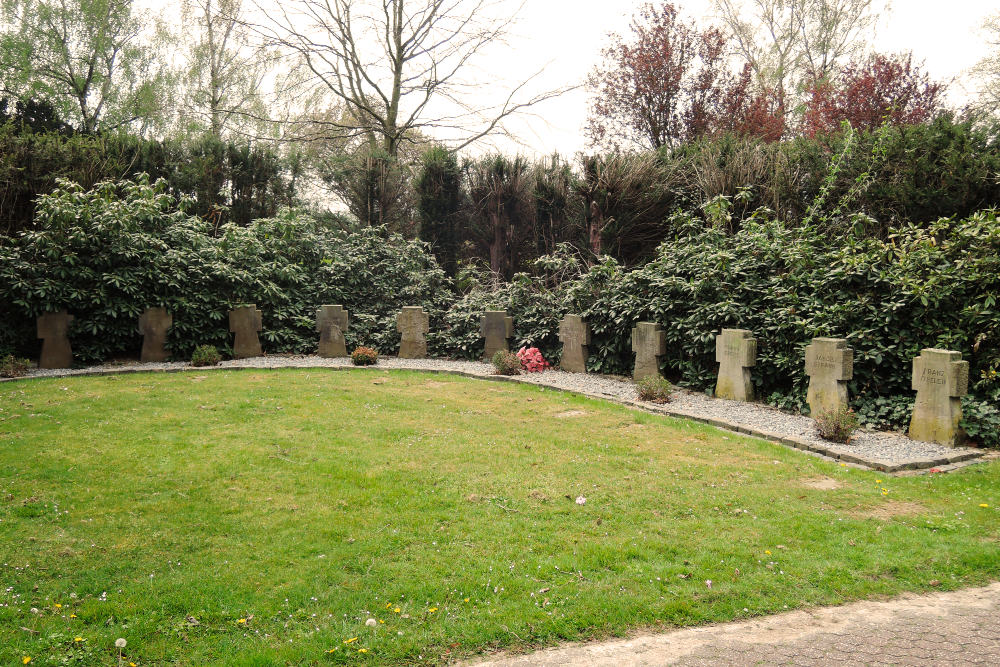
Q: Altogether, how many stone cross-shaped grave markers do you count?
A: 11